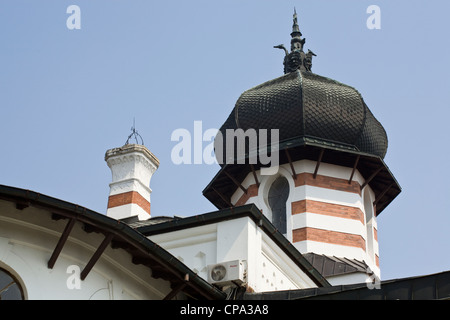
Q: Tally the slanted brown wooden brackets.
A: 11